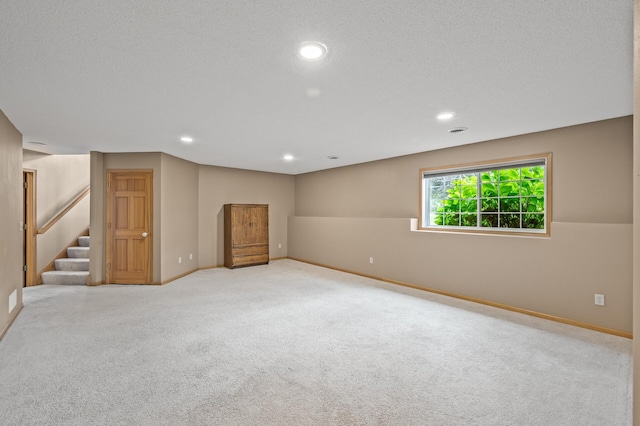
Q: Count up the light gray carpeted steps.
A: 4